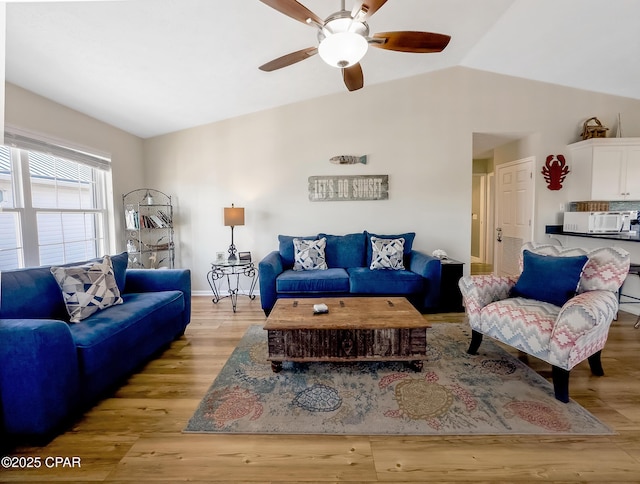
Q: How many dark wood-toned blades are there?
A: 5